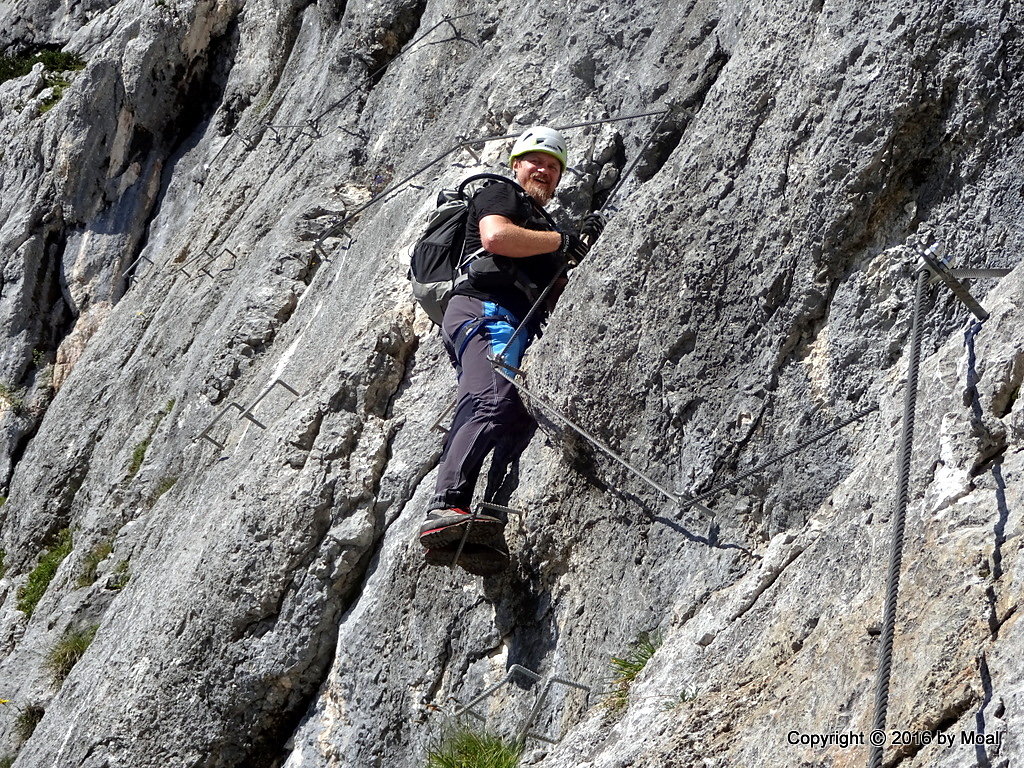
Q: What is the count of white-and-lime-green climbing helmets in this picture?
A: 1